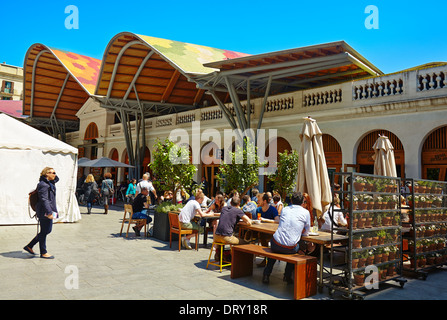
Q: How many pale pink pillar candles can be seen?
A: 0